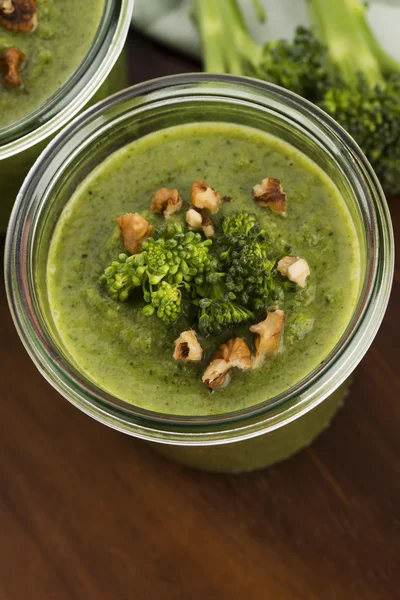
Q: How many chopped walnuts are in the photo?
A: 11